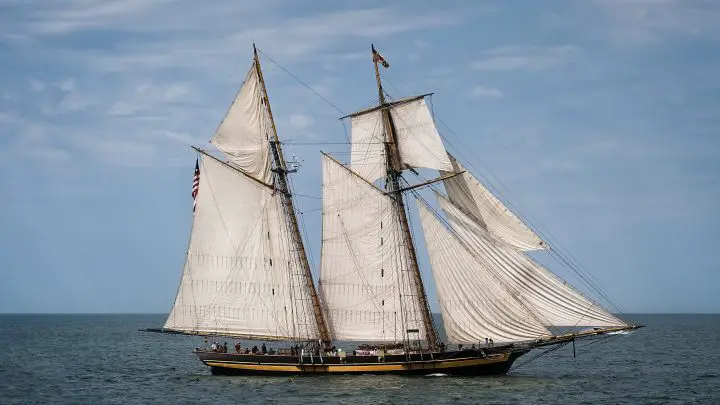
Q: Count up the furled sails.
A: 0